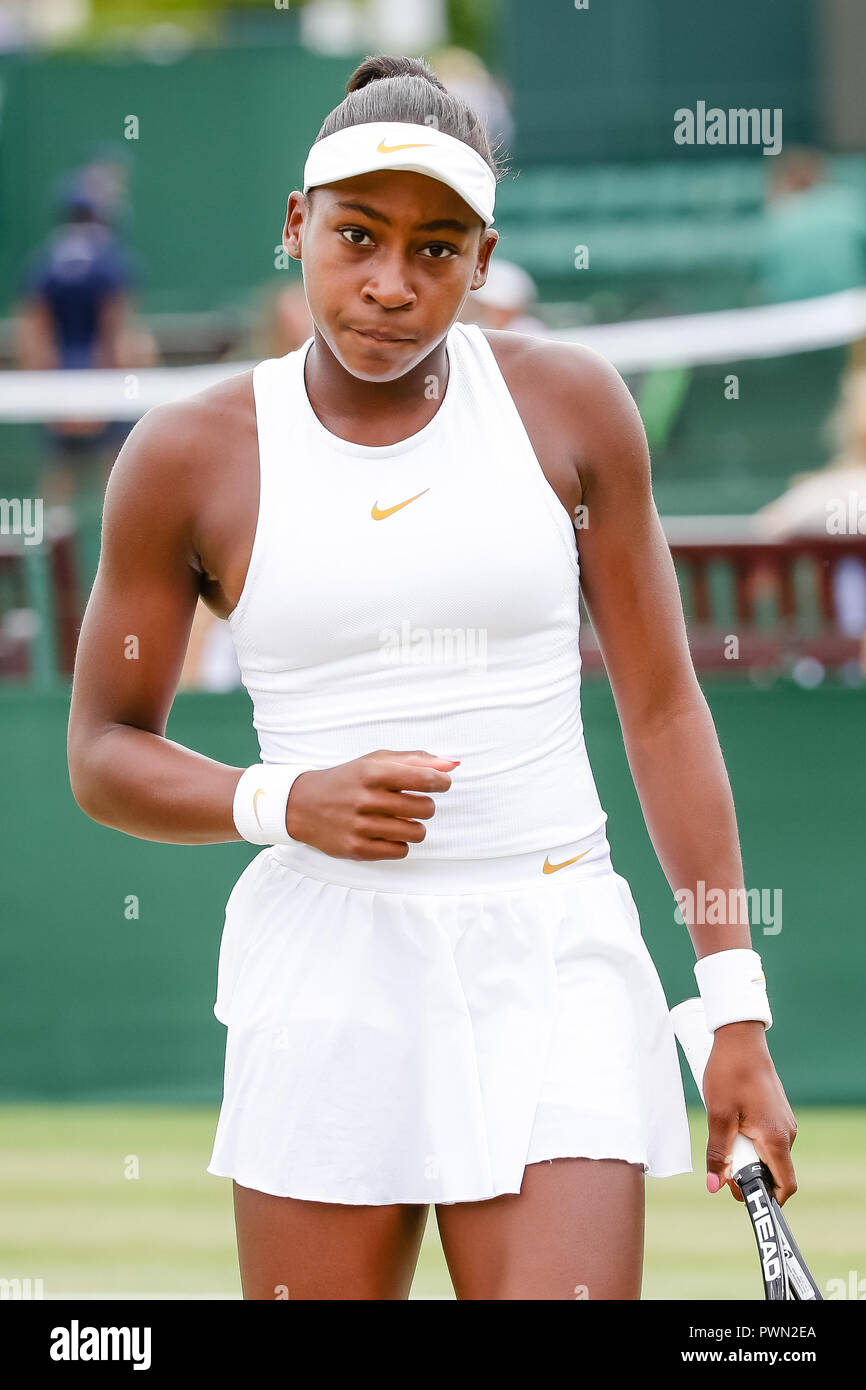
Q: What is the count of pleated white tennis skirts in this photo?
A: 1